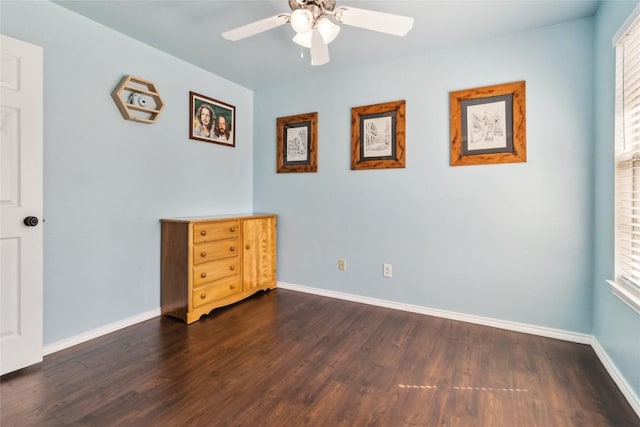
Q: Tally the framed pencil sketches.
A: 3